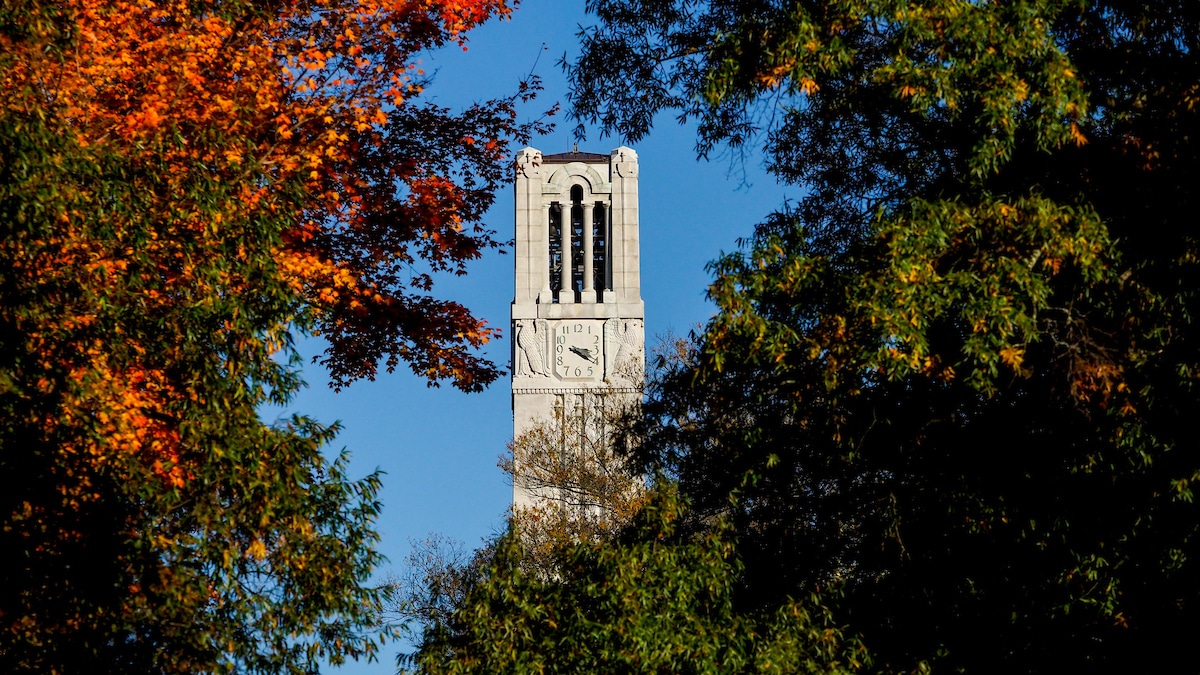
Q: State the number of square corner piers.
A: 2